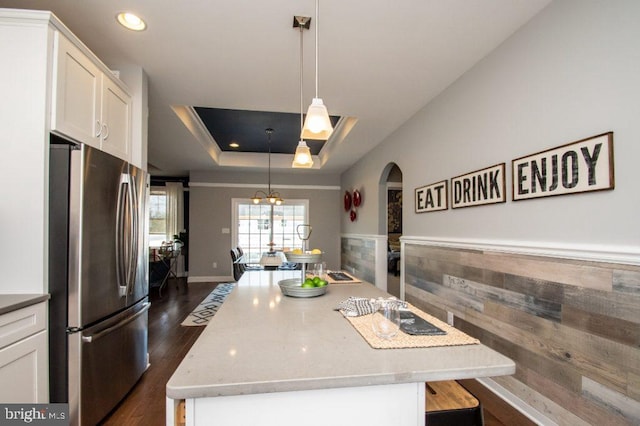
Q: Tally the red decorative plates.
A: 3